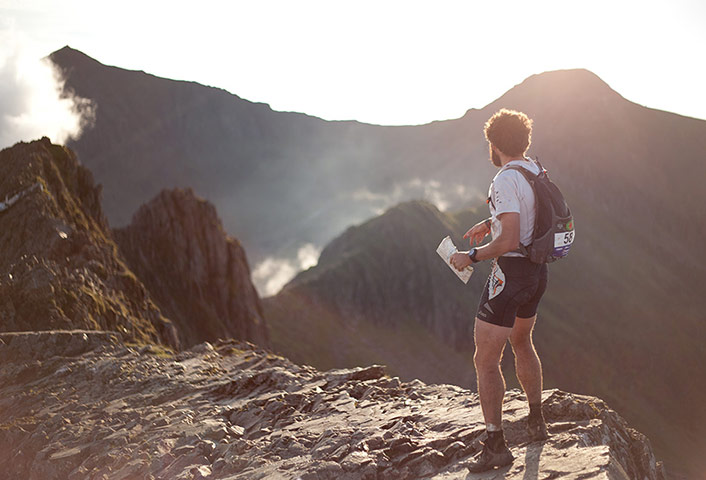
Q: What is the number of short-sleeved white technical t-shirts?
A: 1